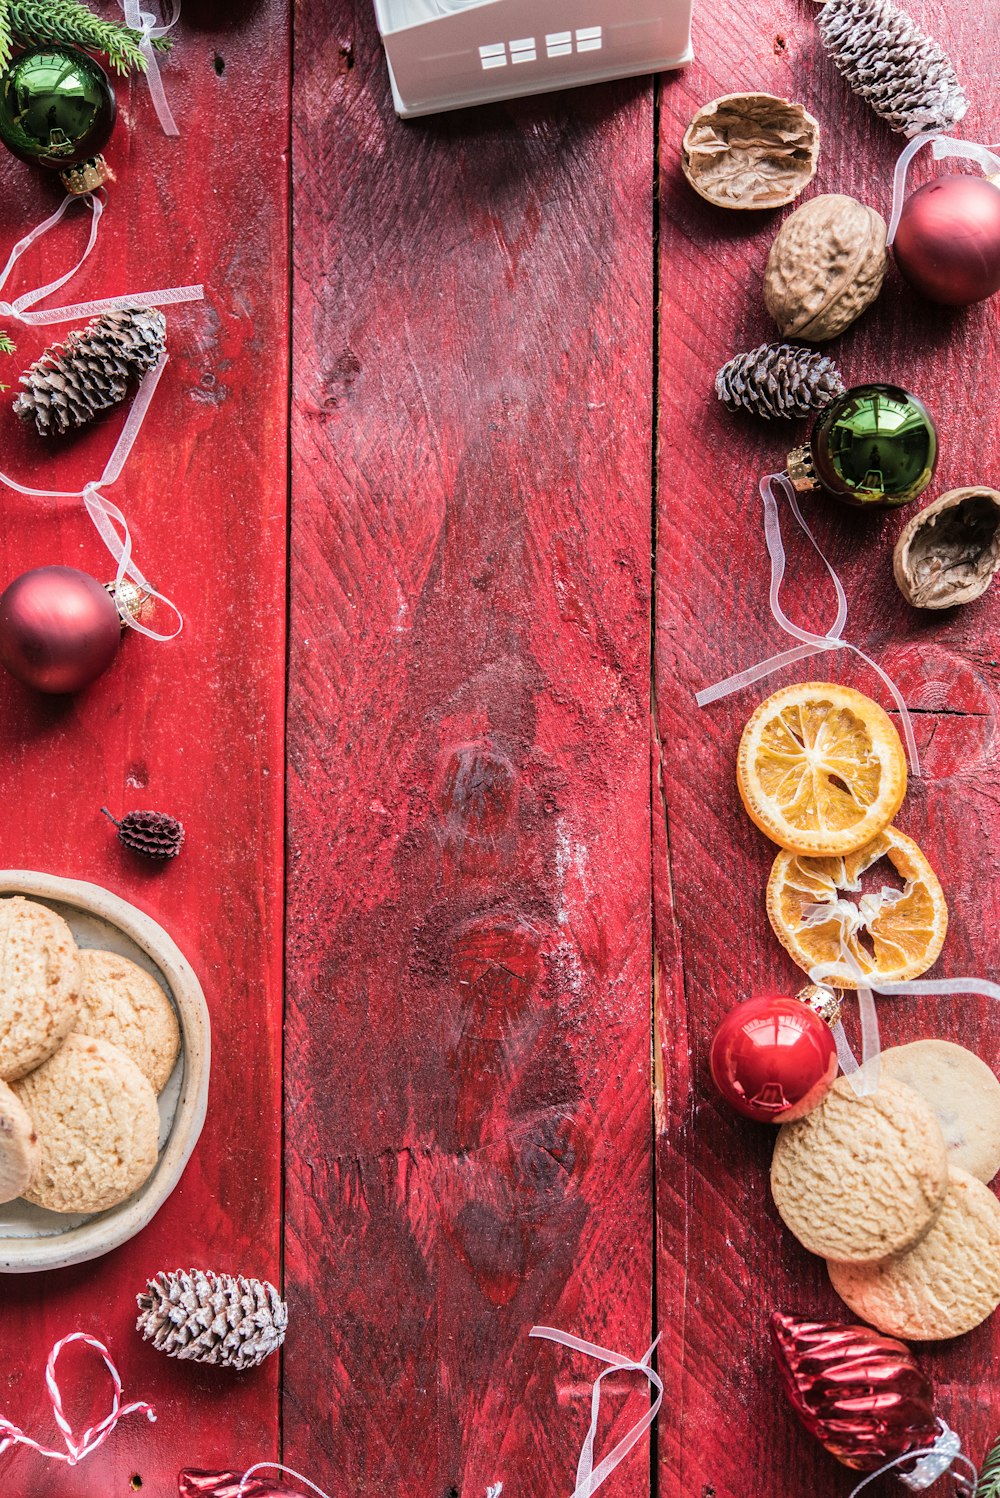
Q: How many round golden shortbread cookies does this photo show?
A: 7